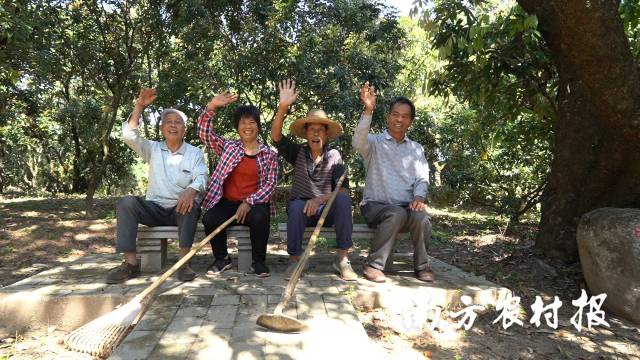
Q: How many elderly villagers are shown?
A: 4